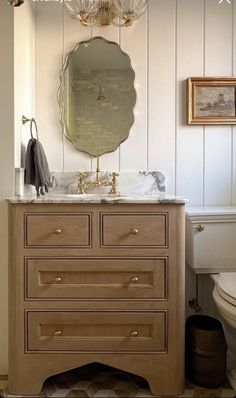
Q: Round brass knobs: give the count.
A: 6